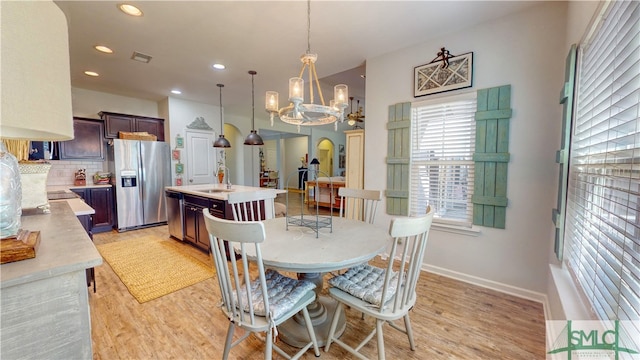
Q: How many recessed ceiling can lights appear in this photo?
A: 5